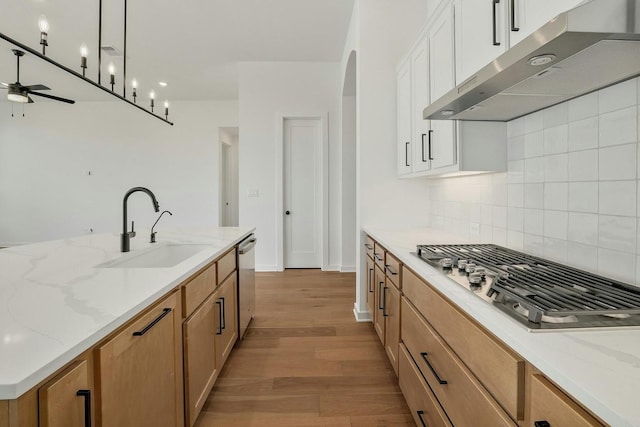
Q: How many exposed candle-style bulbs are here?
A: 6